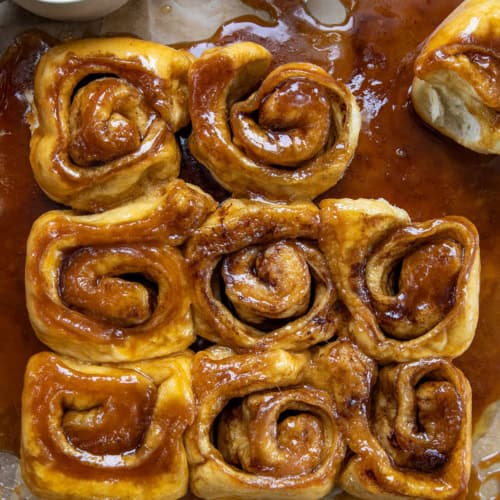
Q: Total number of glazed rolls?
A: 9